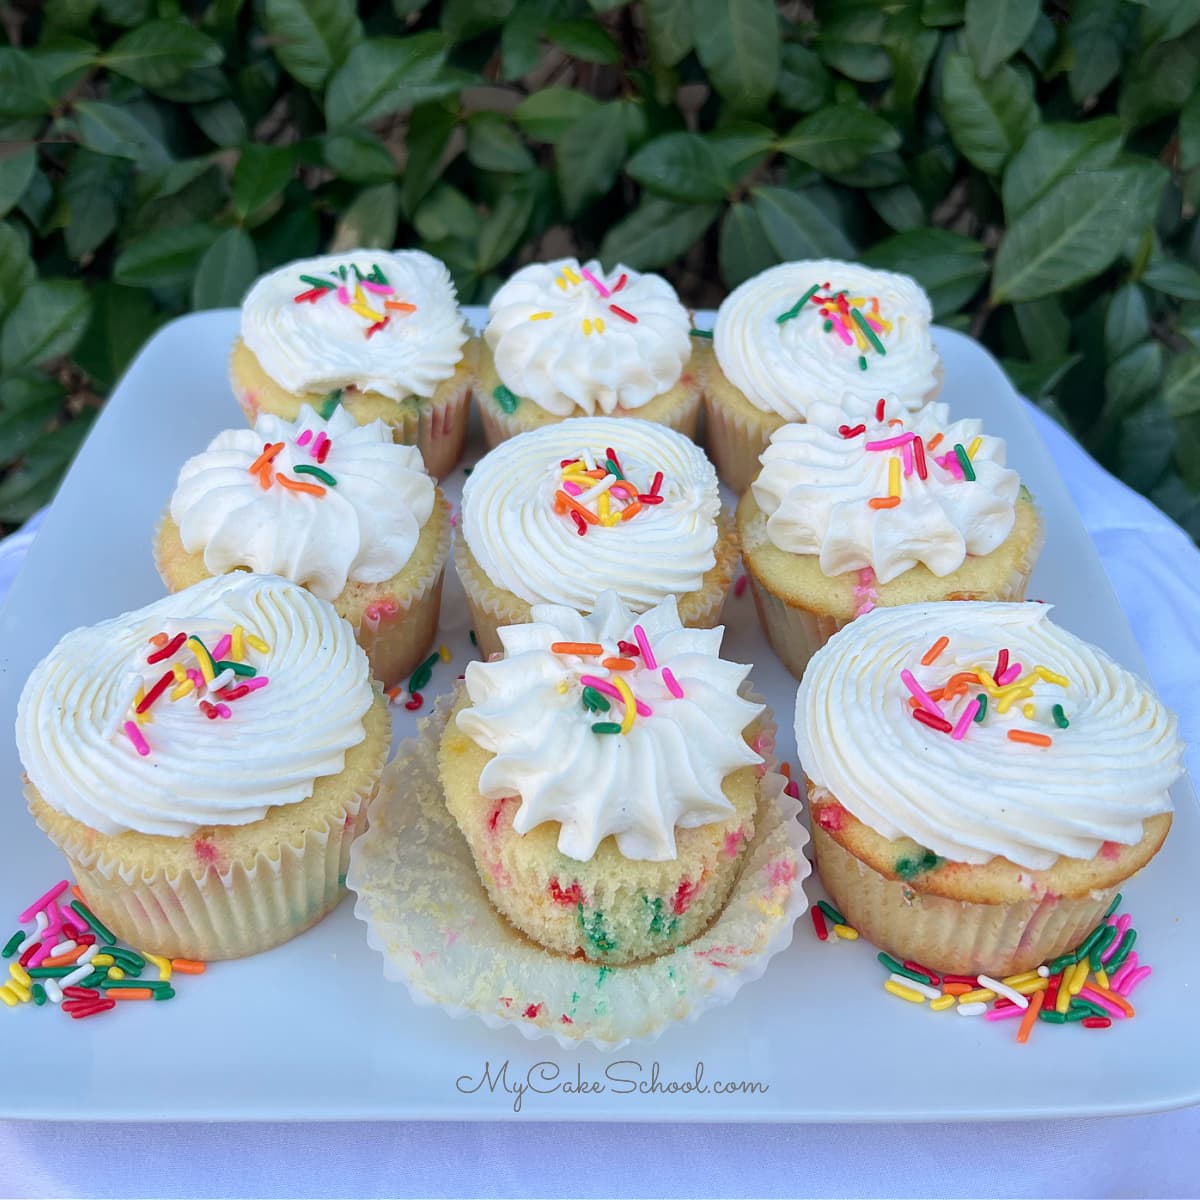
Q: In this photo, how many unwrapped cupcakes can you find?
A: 1